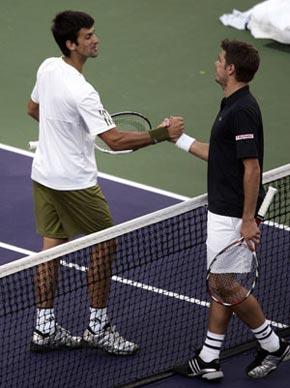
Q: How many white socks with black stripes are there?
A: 2